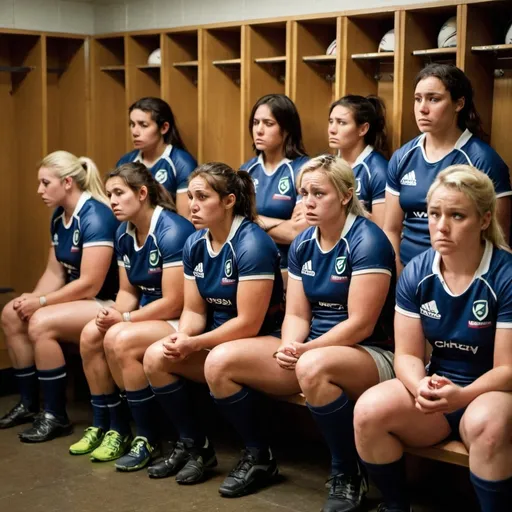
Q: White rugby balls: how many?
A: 5